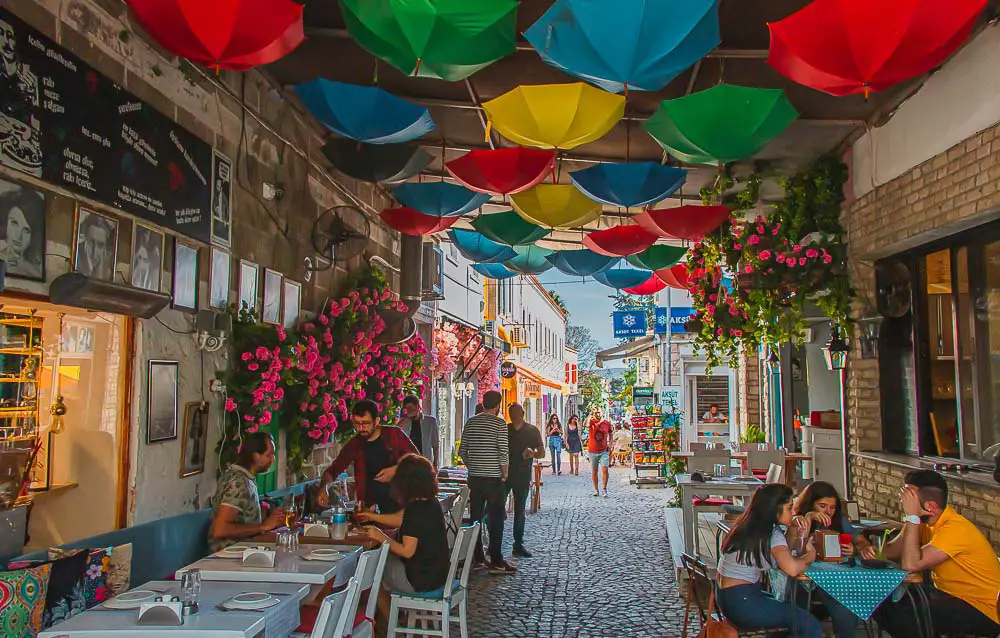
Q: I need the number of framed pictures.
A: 11